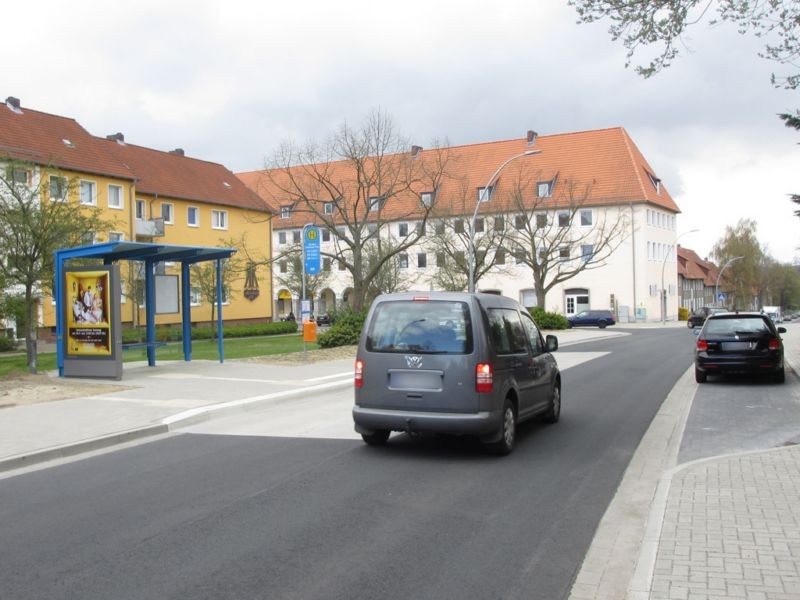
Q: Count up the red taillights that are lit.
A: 2